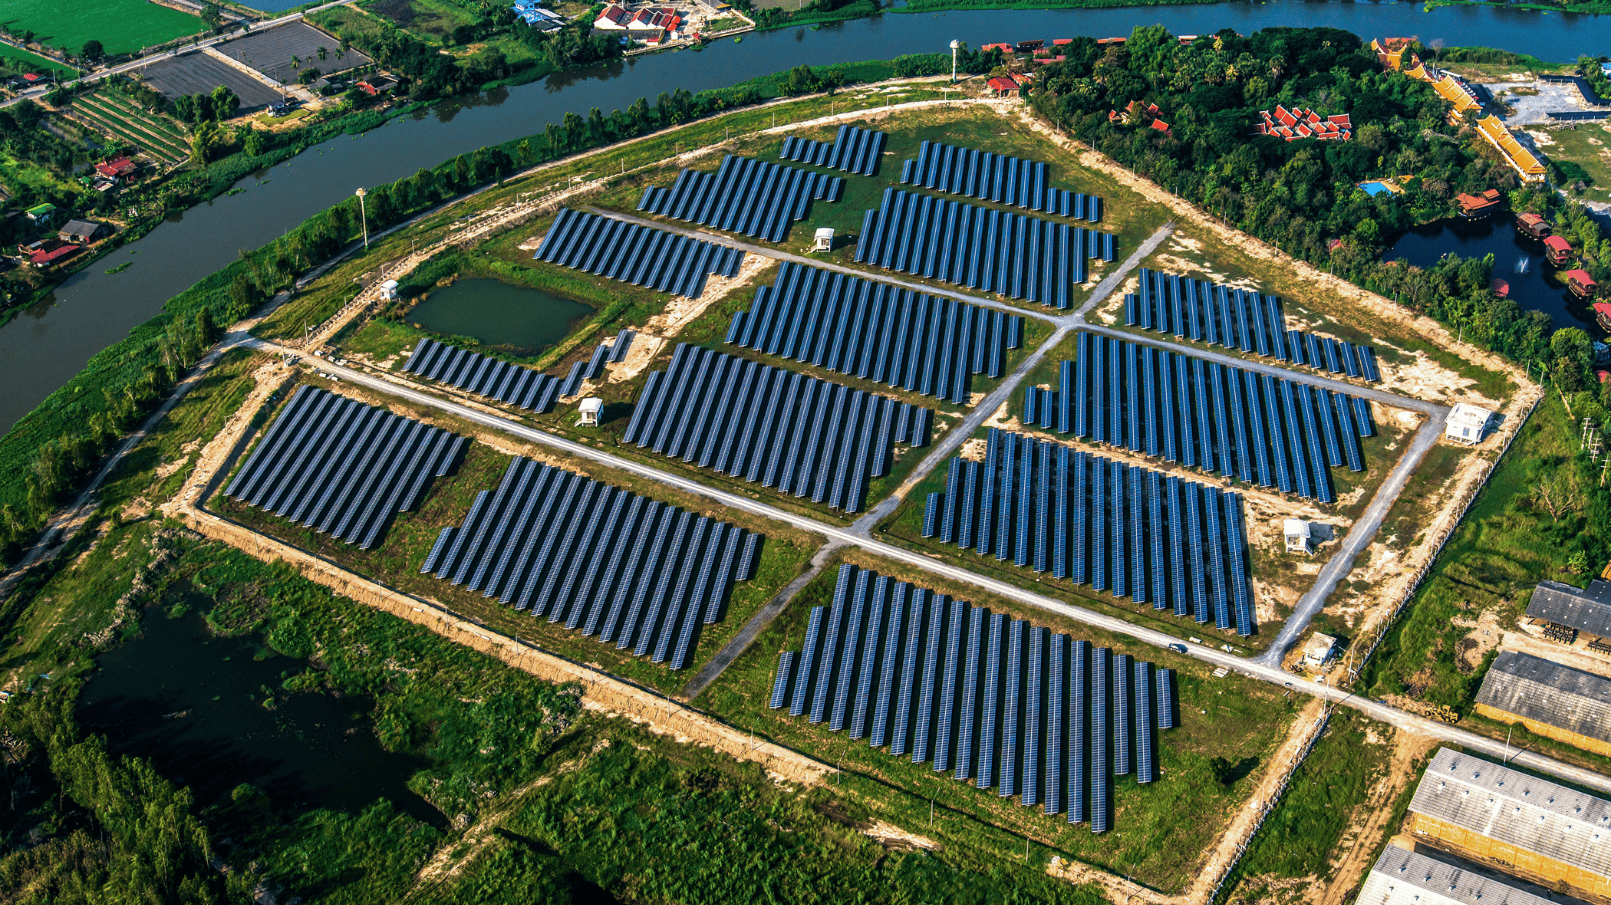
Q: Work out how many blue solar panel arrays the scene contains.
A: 14